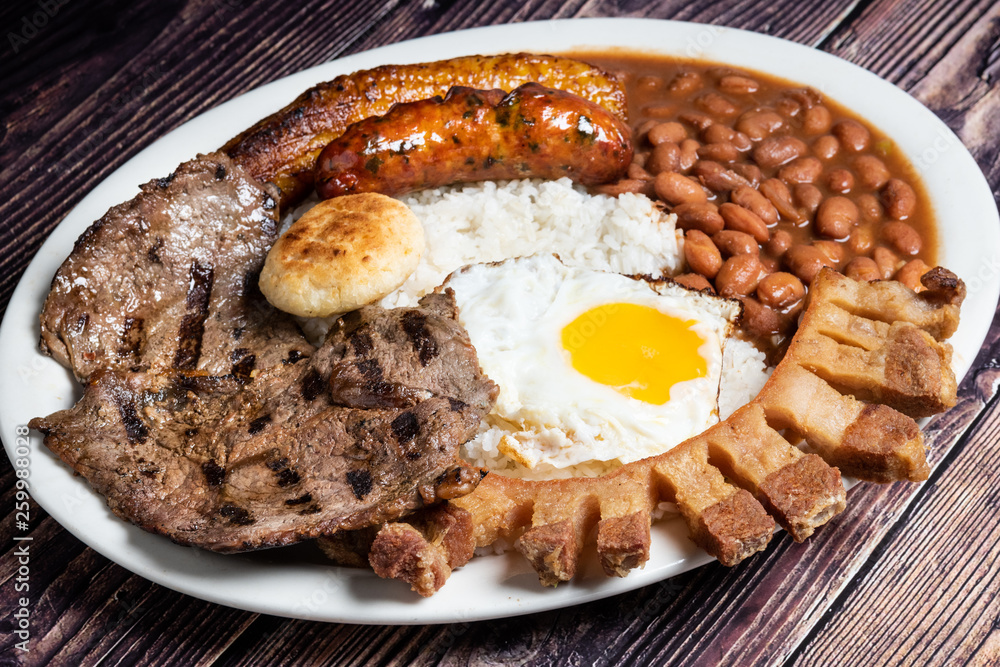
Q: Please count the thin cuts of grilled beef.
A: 2